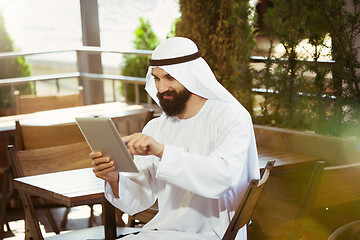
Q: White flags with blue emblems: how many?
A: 0